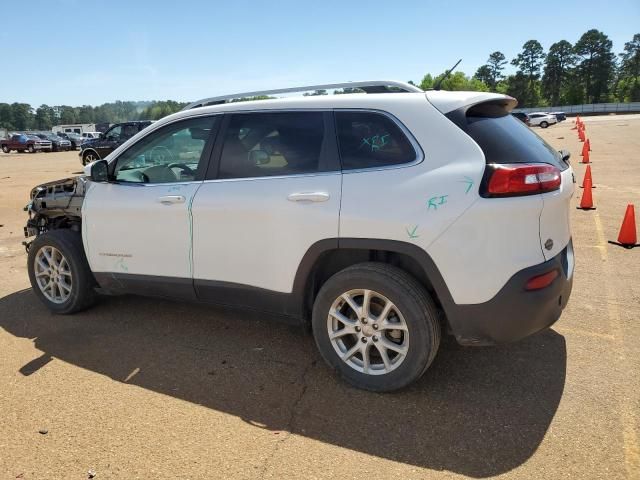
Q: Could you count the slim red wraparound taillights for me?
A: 1